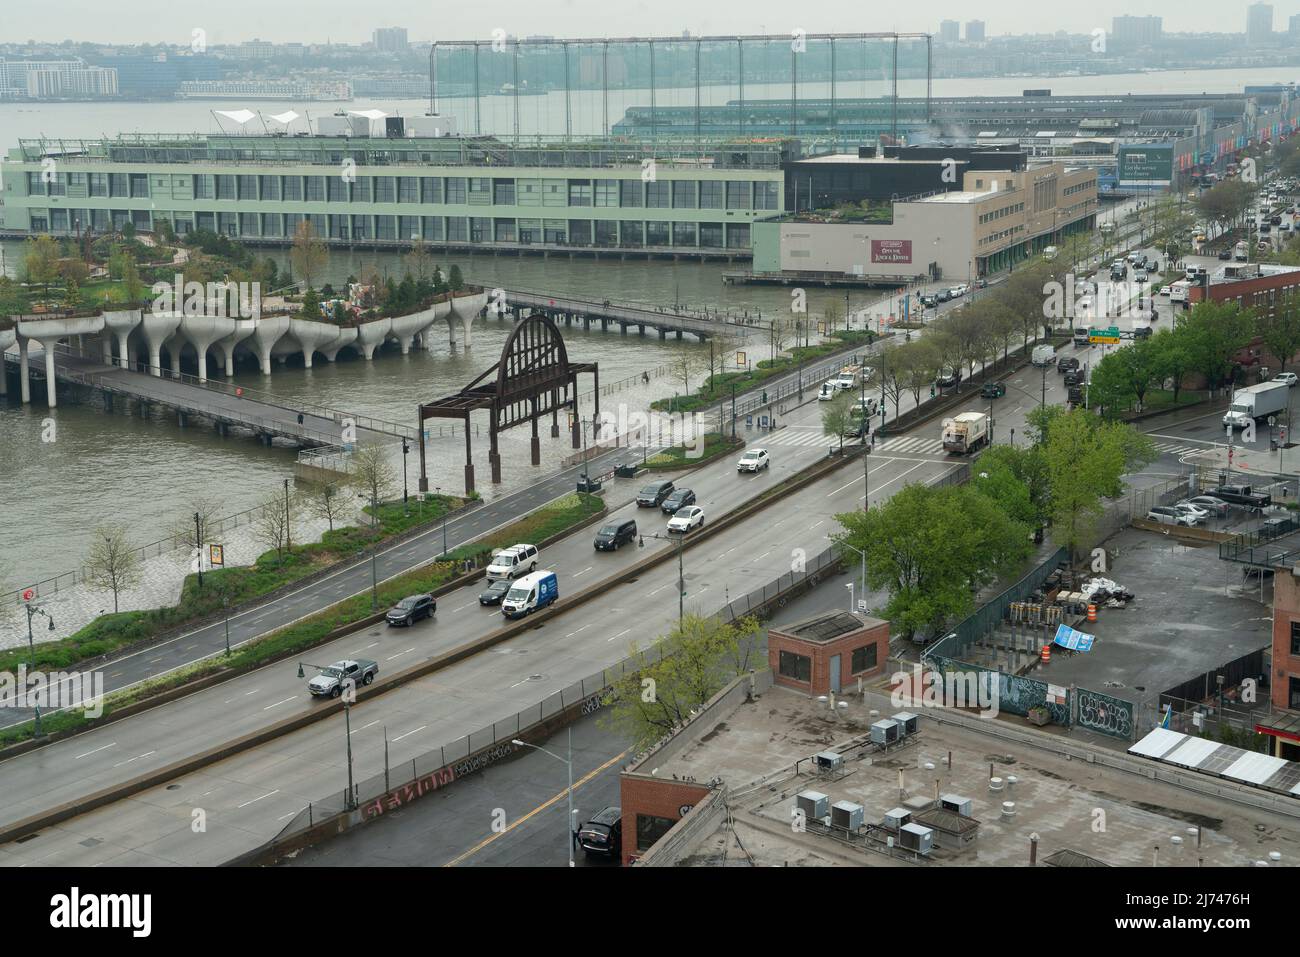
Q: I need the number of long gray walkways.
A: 2